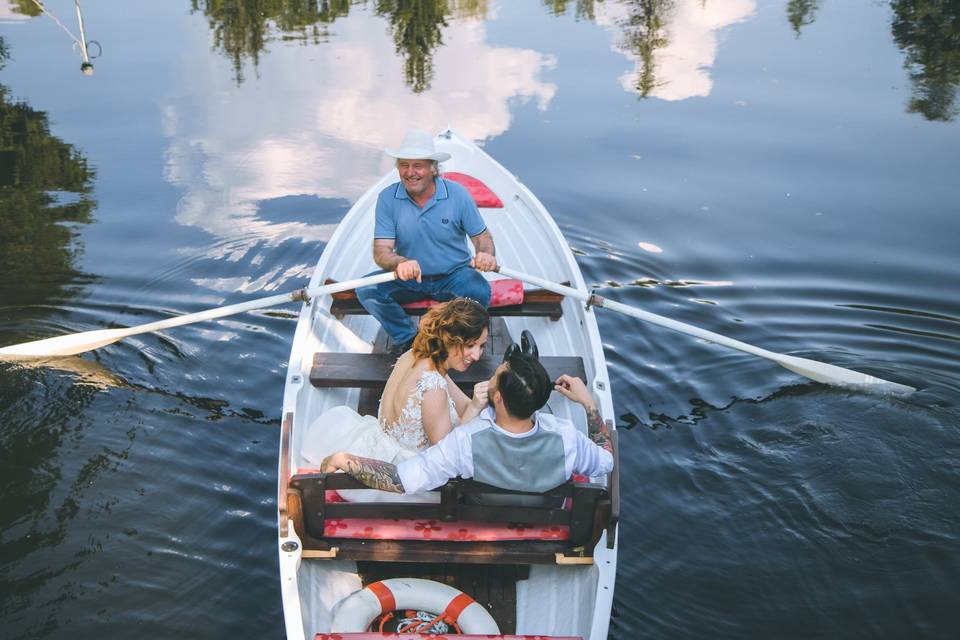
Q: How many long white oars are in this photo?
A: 2